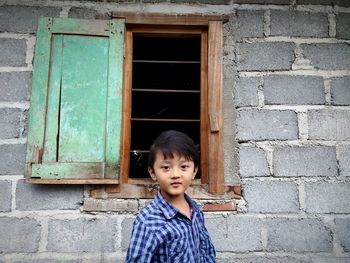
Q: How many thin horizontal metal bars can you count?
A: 4